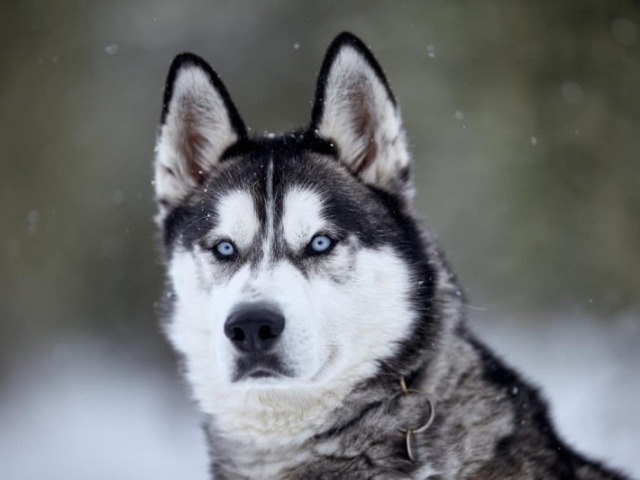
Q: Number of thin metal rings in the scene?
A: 3